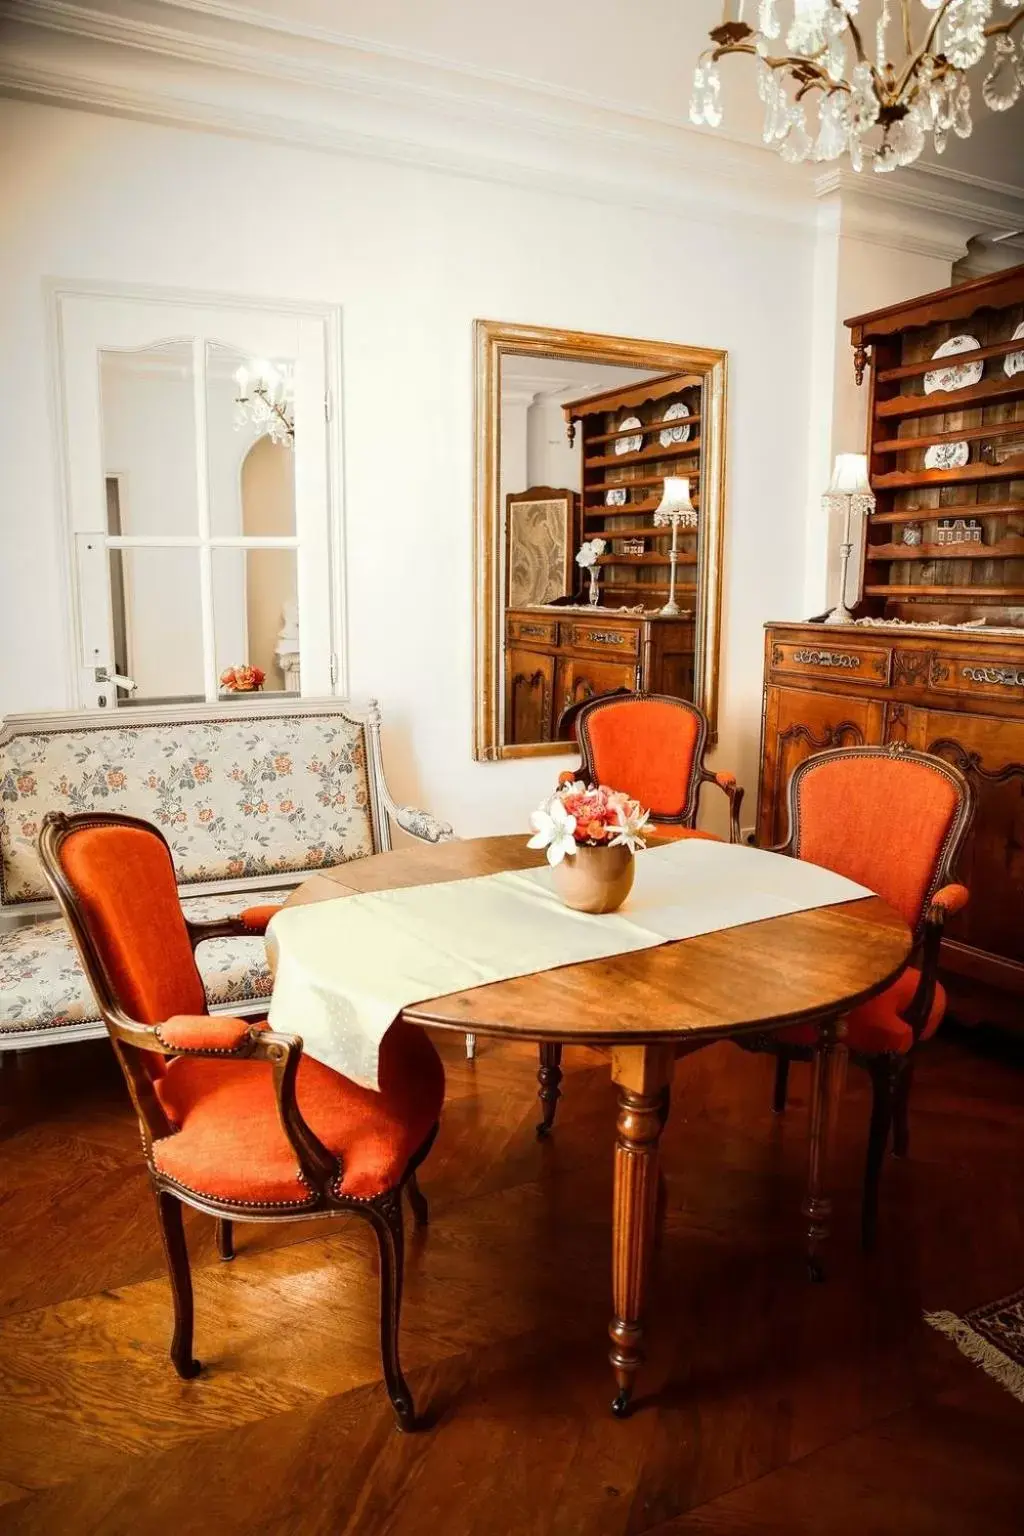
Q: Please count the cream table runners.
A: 1